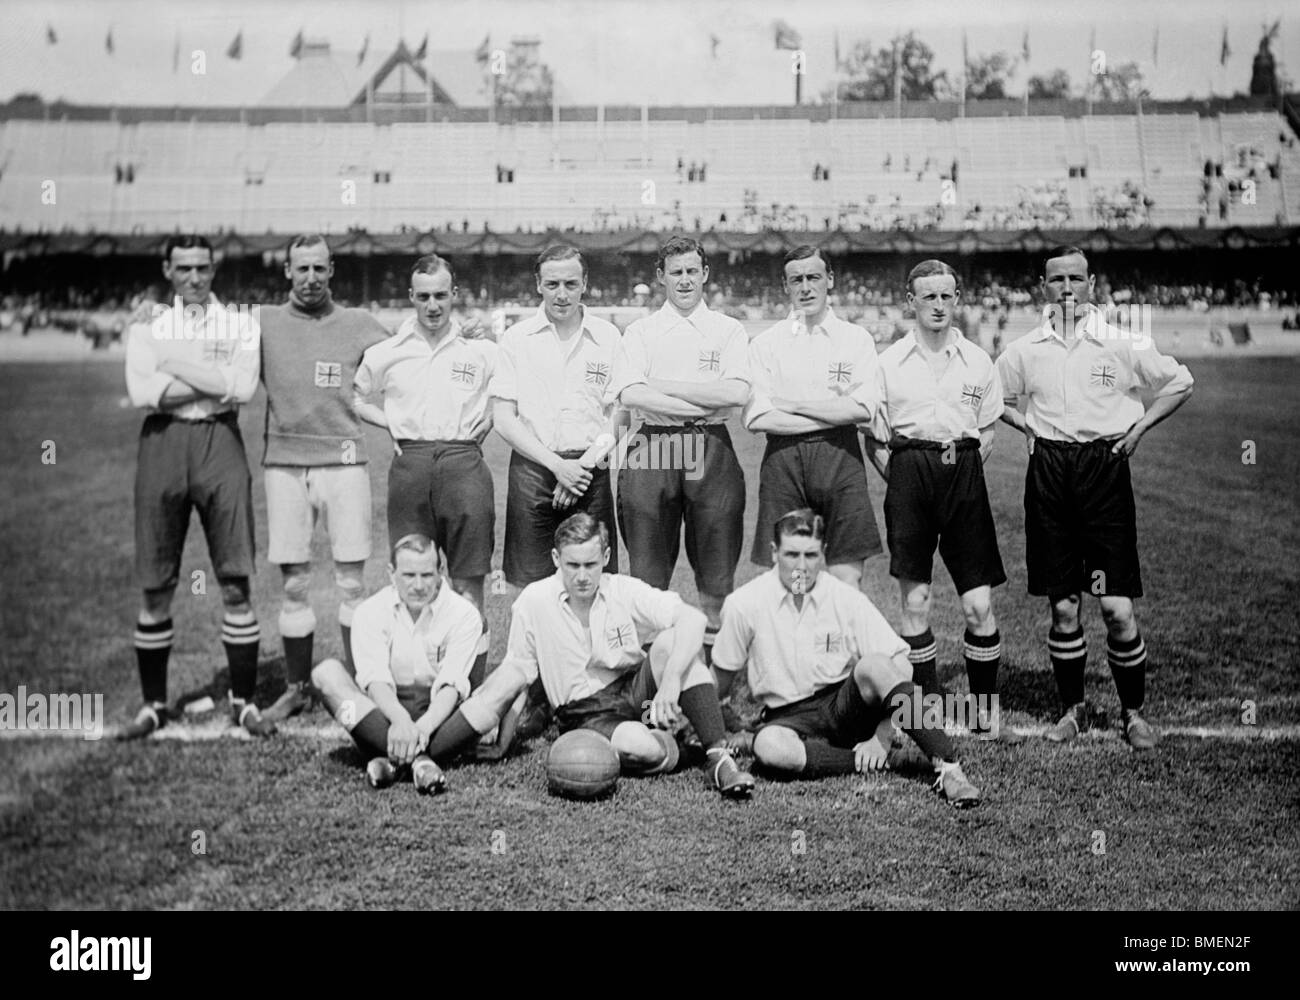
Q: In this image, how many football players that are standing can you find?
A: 8